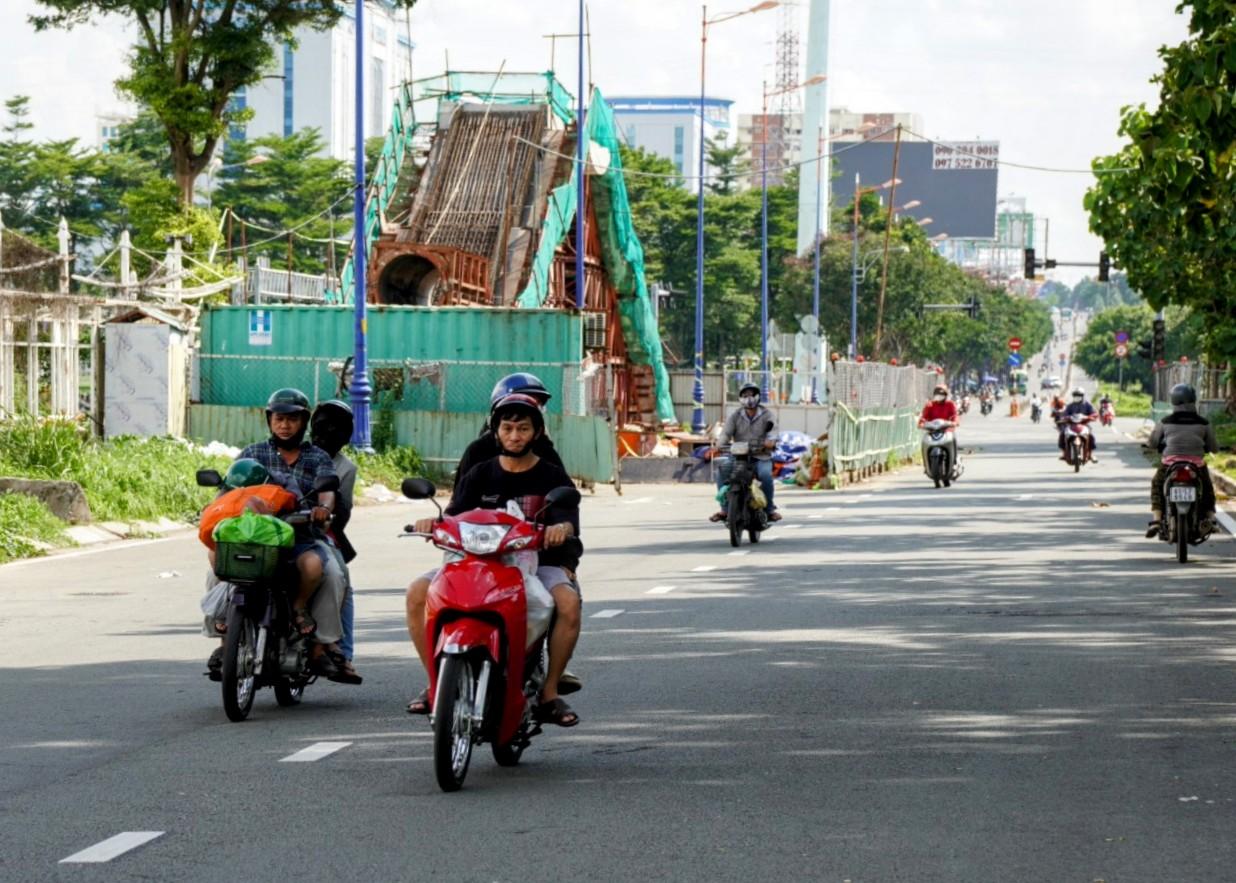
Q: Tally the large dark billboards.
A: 1